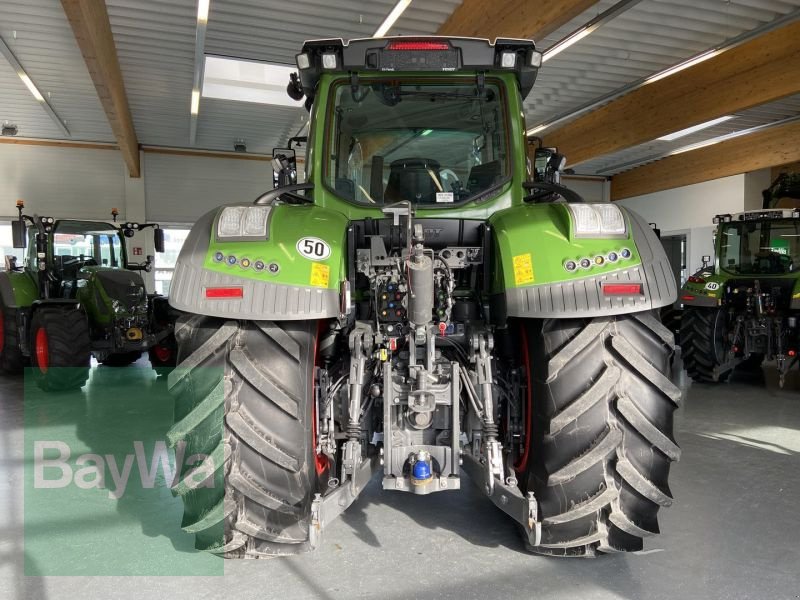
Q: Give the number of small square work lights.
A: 4